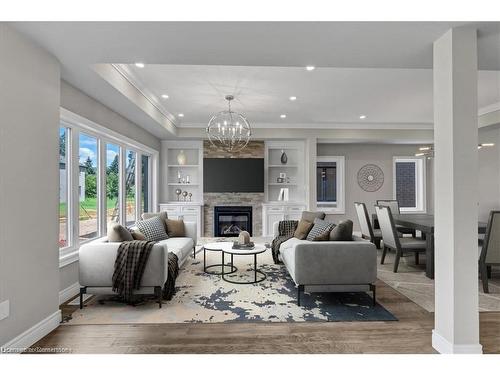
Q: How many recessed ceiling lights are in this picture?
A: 7